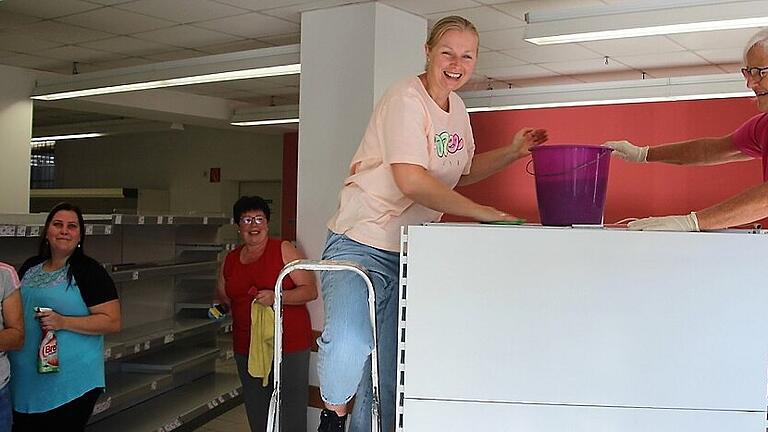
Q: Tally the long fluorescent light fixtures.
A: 5